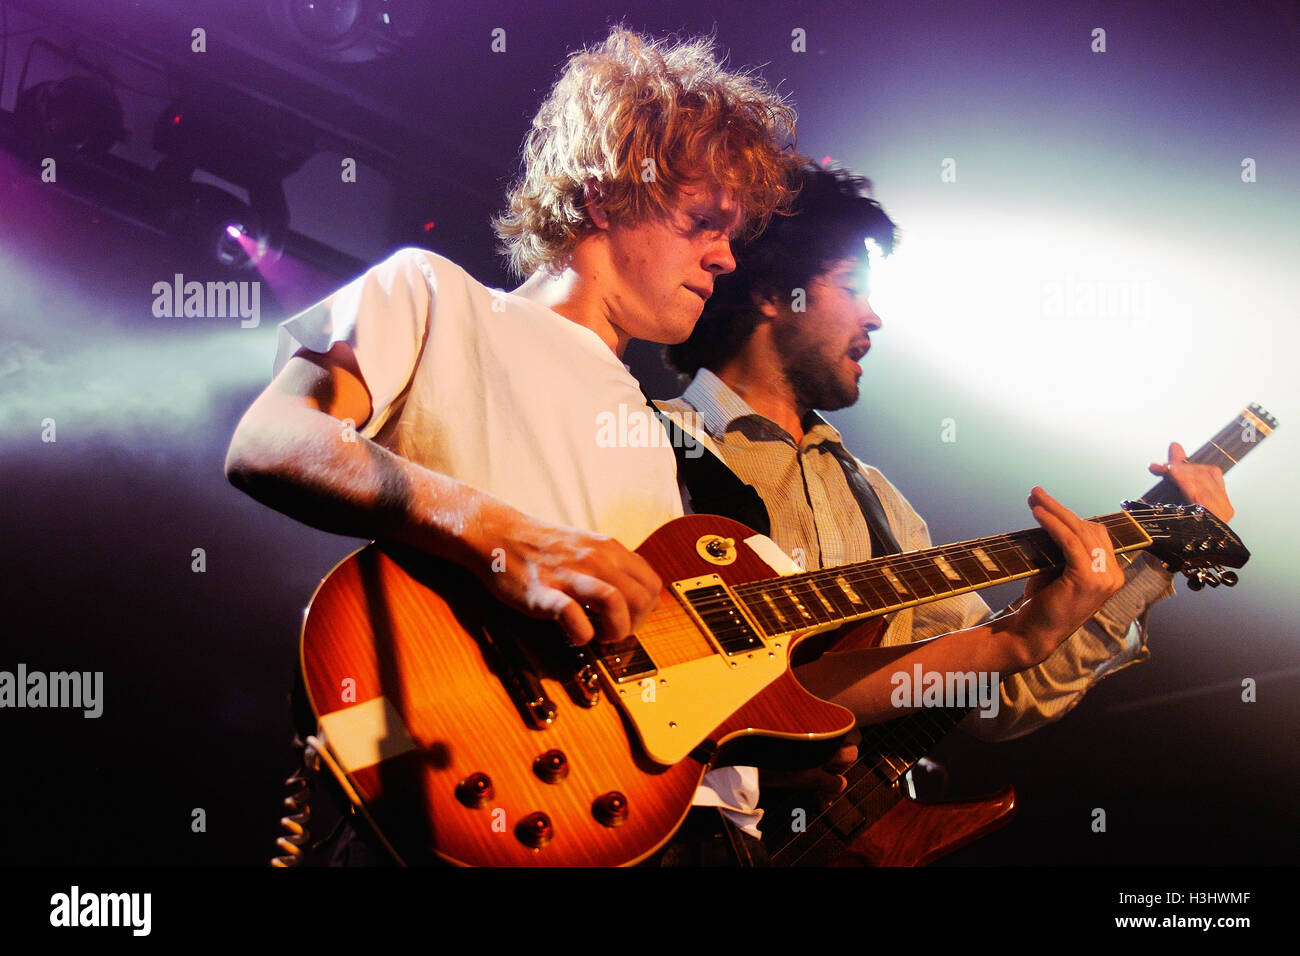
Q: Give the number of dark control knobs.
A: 4